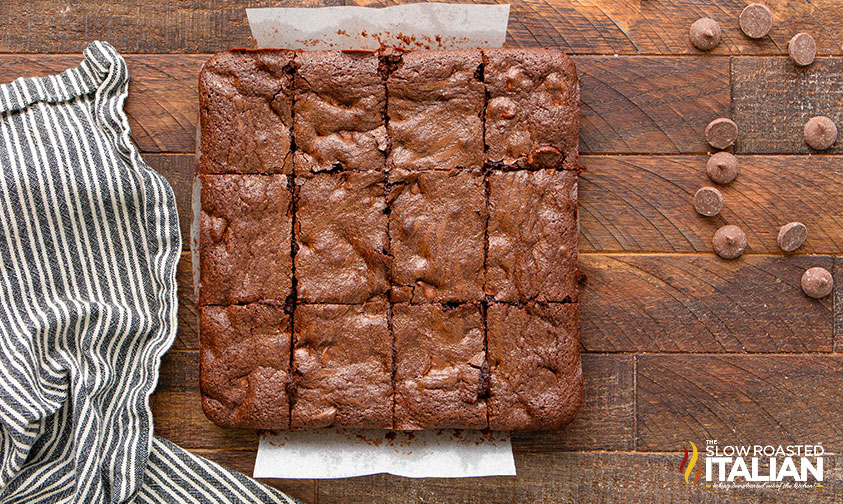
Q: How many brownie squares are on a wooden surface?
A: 12